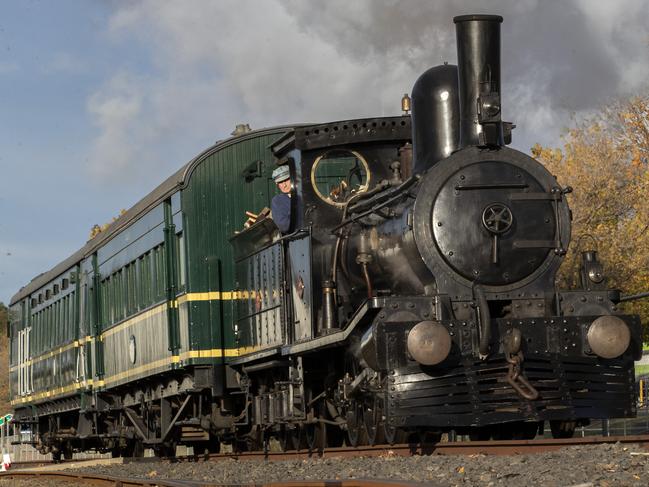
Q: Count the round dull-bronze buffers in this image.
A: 2